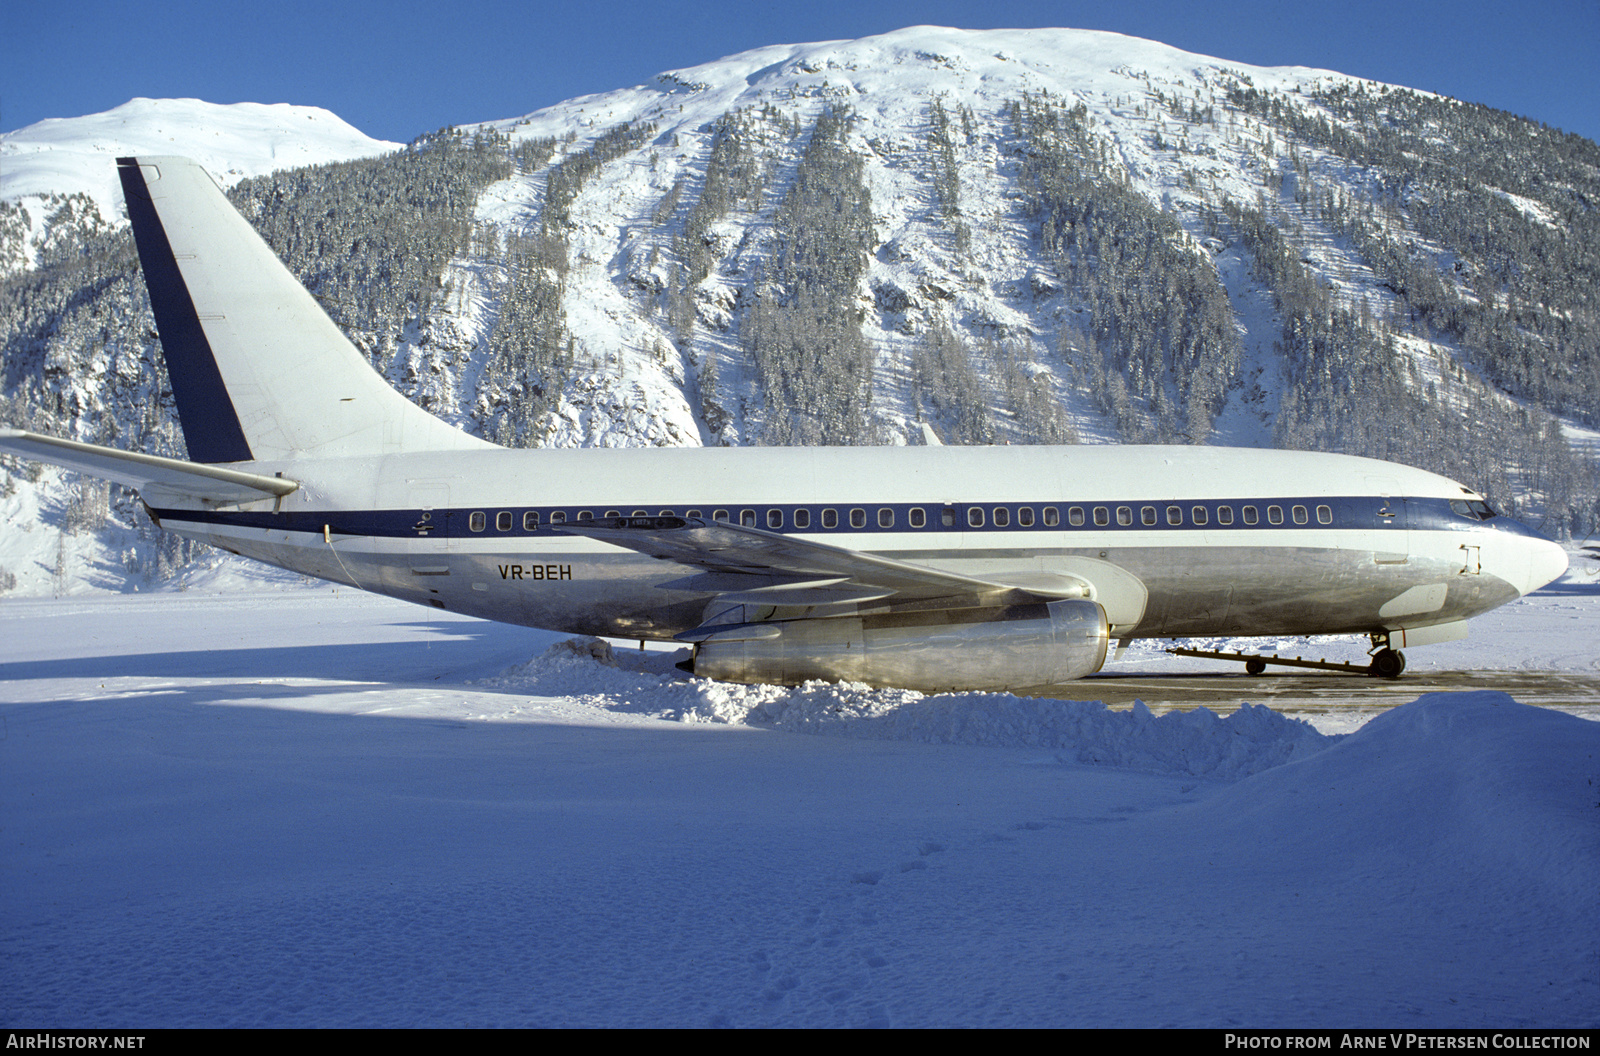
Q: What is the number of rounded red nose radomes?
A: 0